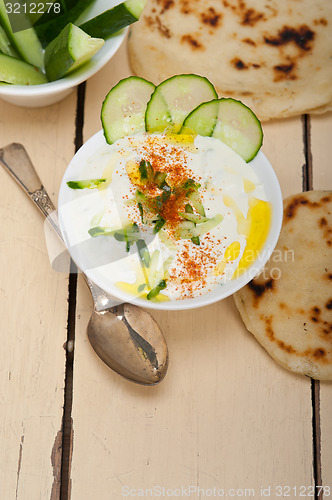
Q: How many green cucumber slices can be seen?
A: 3